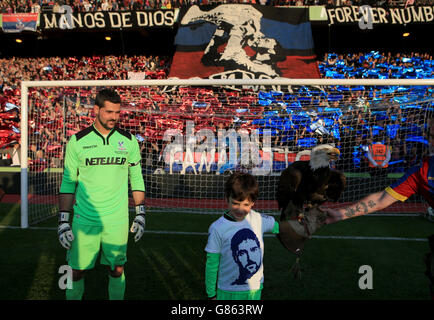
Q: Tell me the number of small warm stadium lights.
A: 3